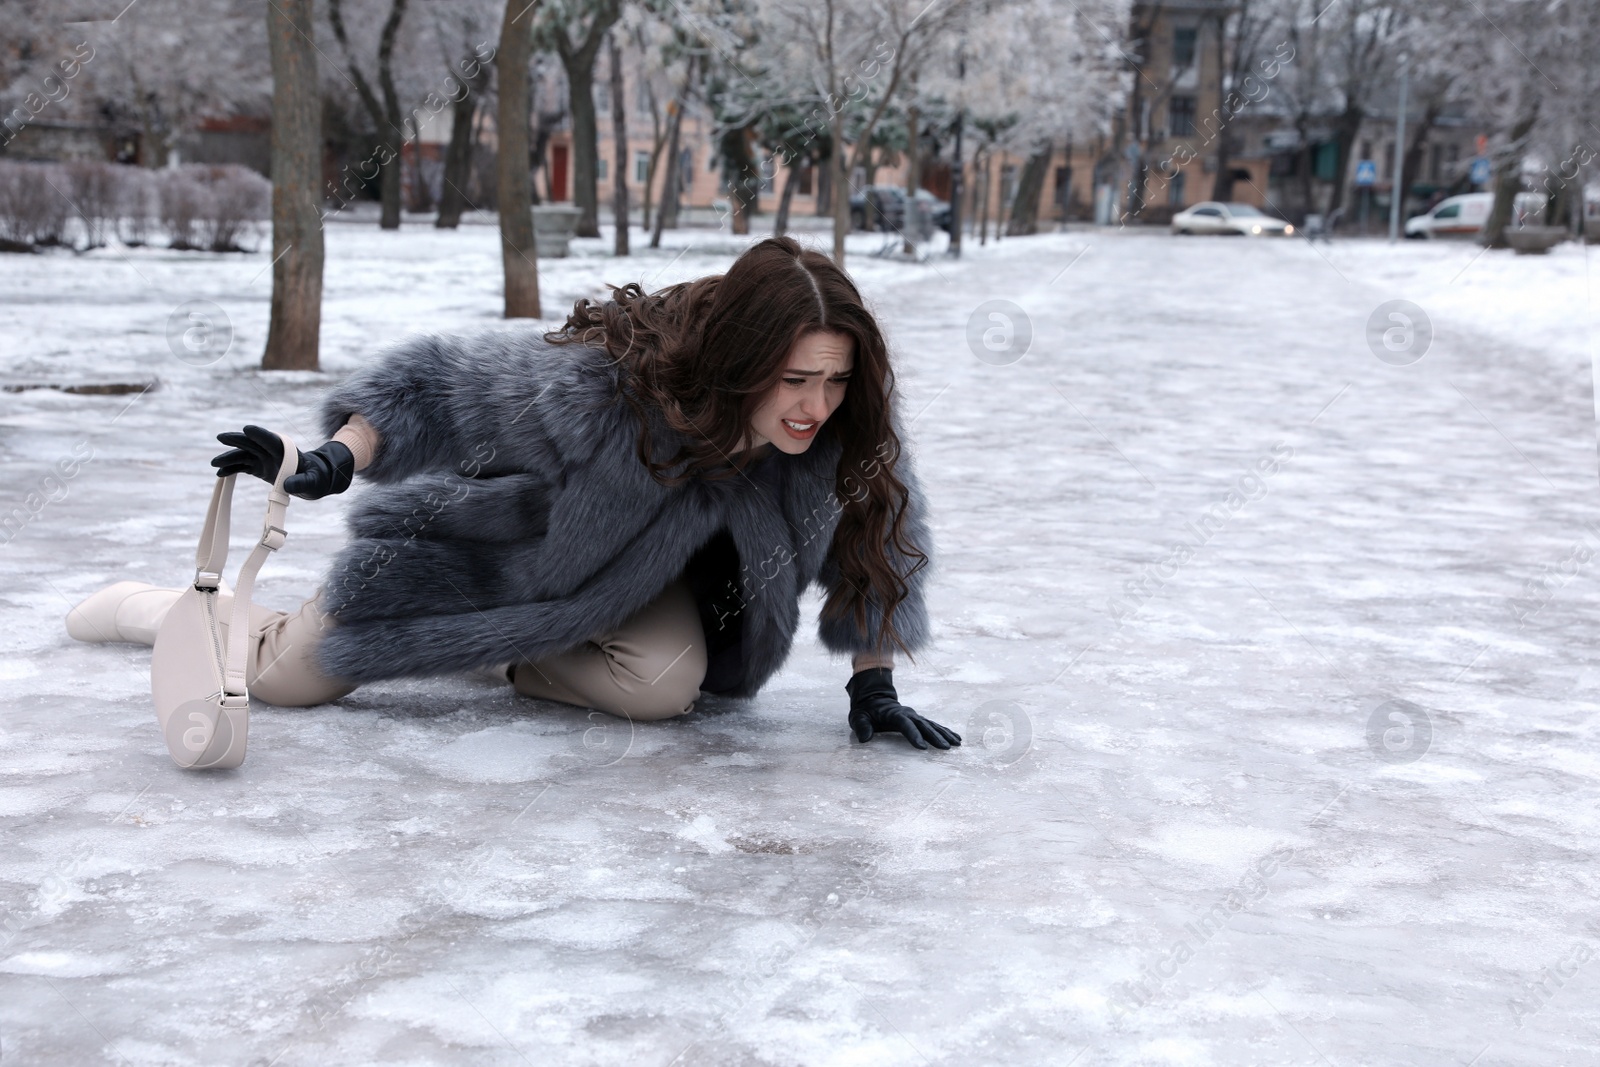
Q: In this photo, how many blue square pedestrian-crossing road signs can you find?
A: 2